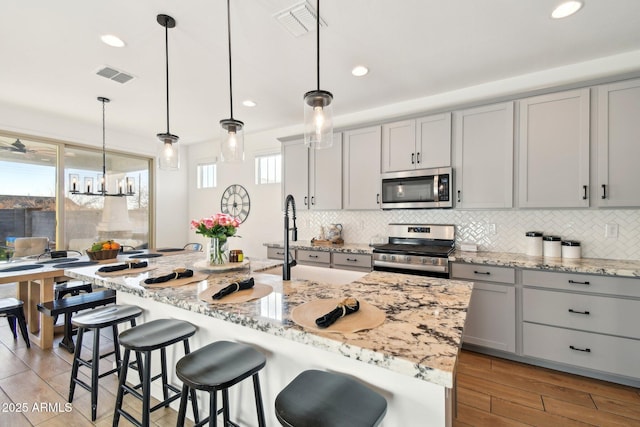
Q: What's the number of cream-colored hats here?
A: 0